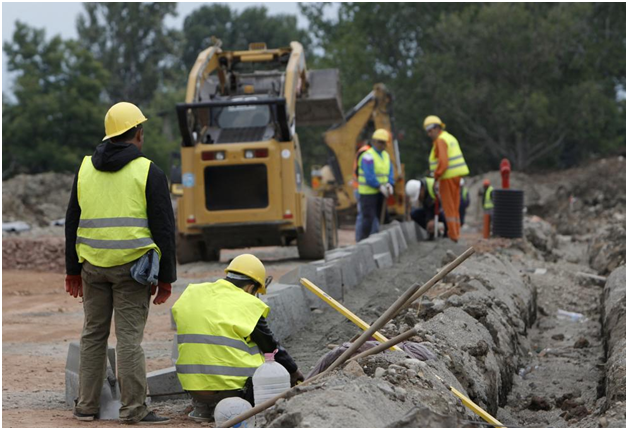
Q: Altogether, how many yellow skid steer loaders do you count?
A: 1